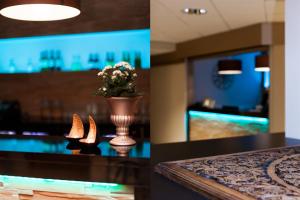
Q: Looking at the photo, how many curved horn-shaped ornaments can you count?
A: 2